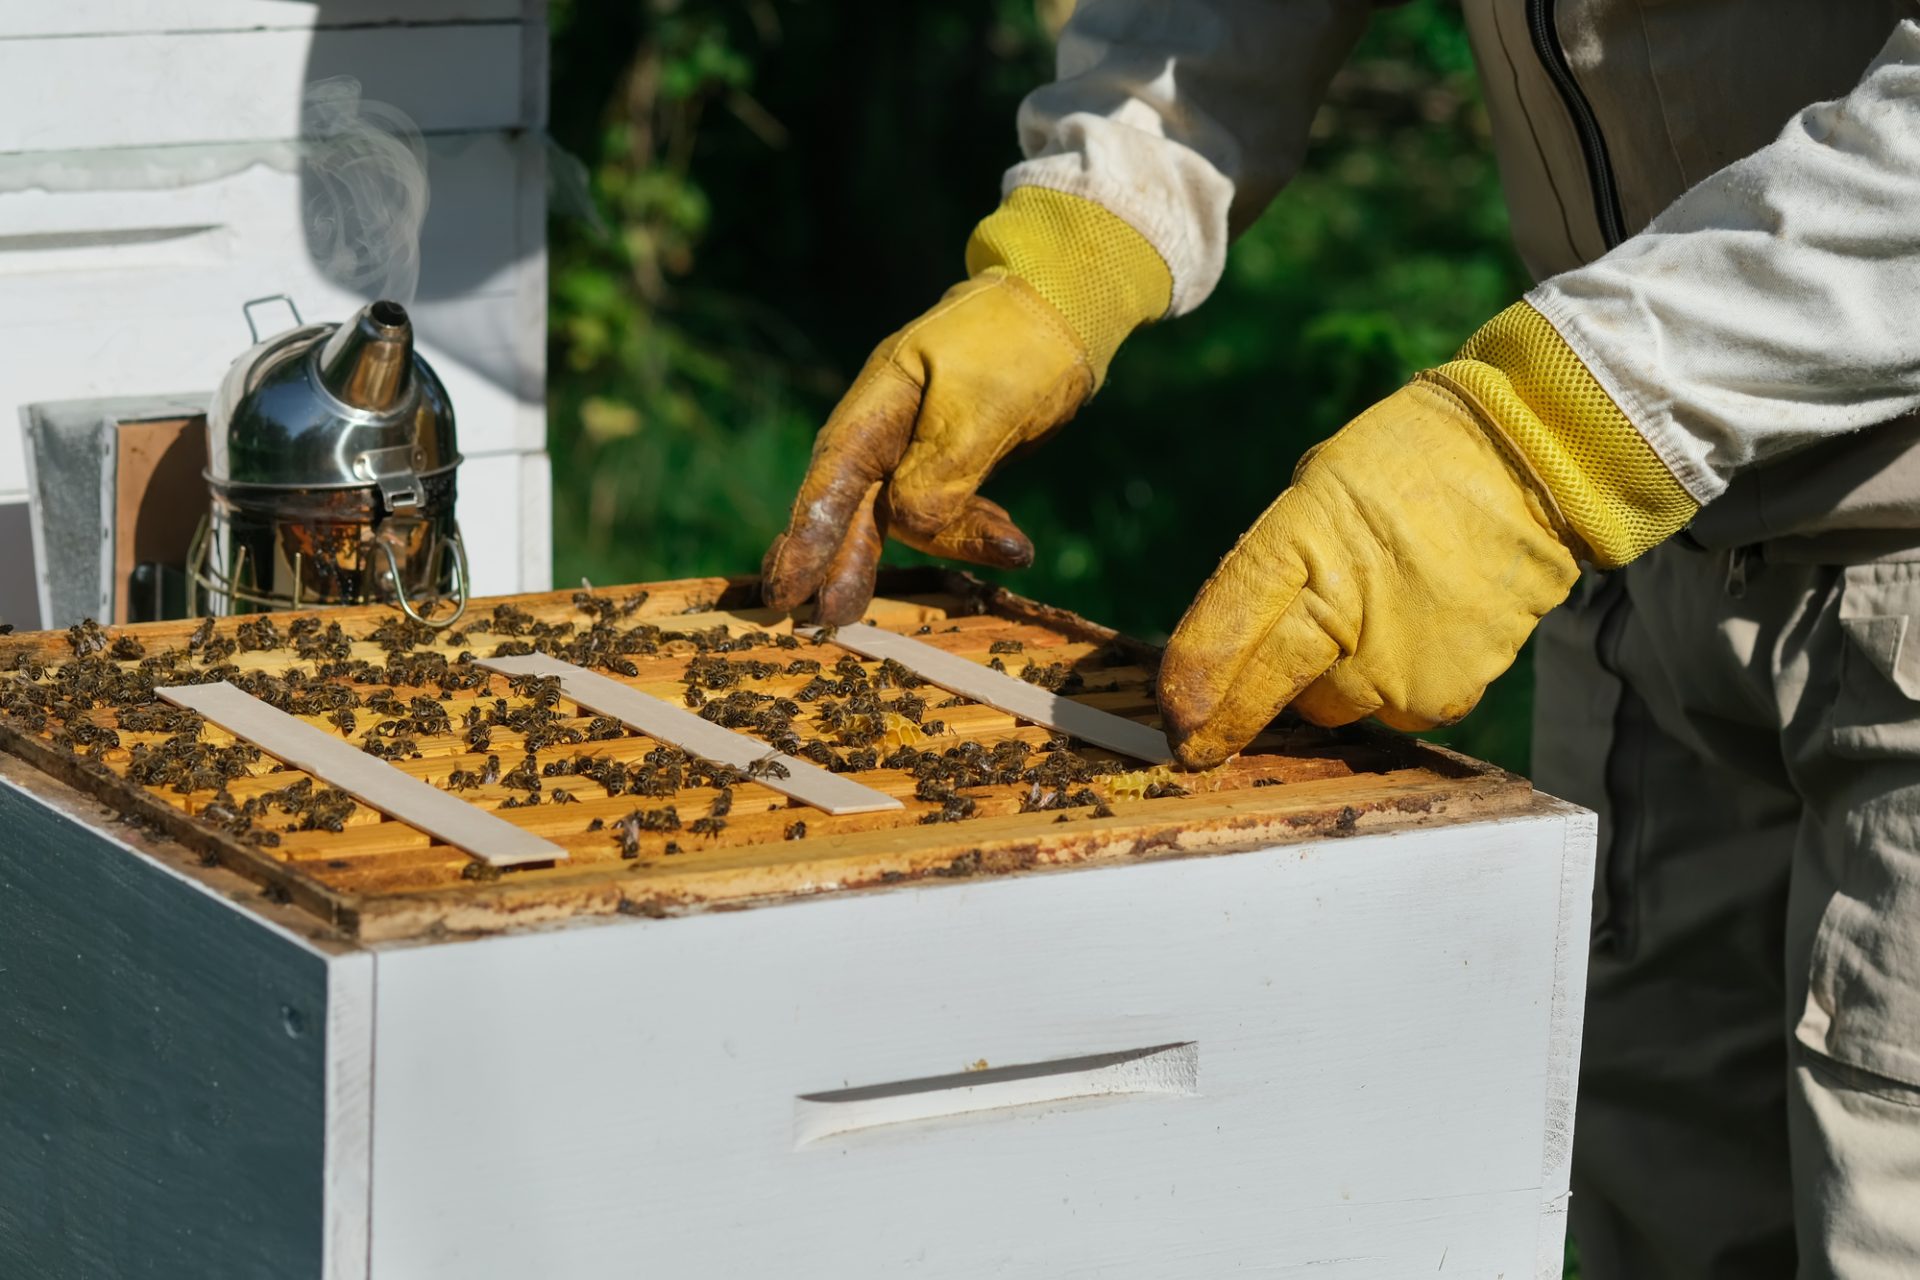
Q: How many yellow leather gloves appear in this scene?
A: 2